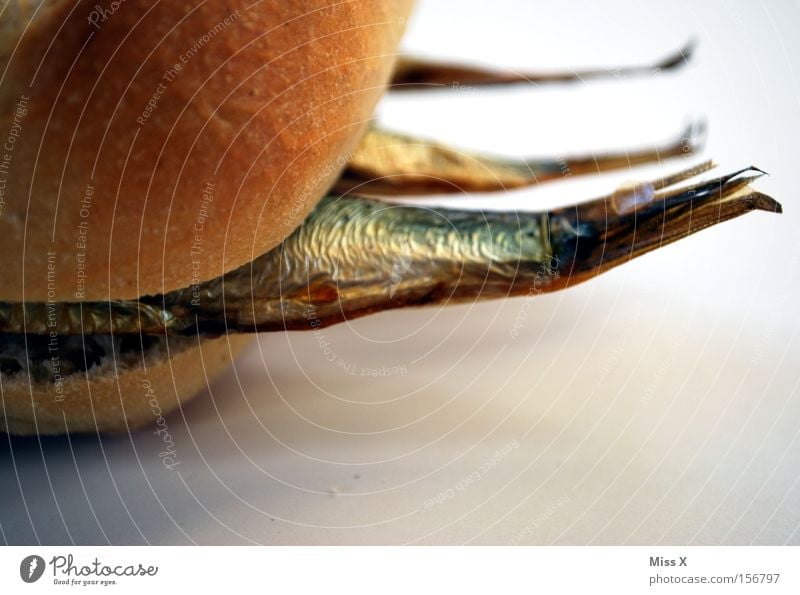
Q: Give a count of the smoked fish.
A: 3